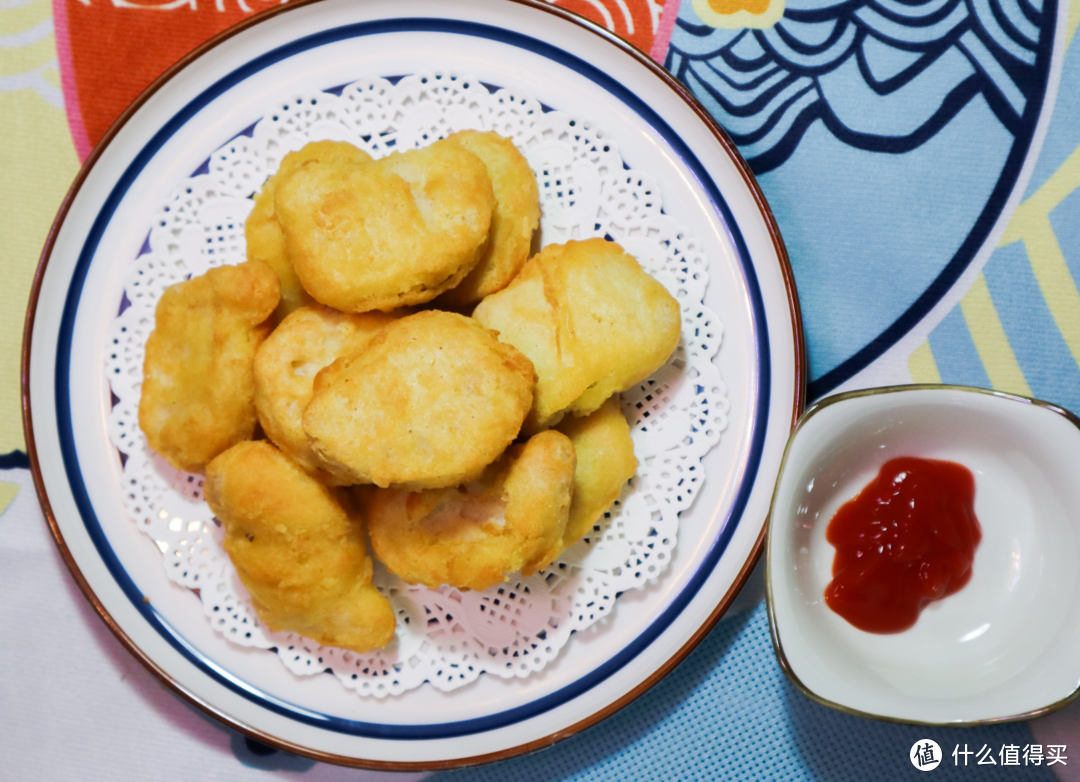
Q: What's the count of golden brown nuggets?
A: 10